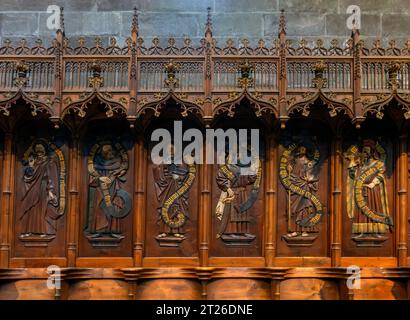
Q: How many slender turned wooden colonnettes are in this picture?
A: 7